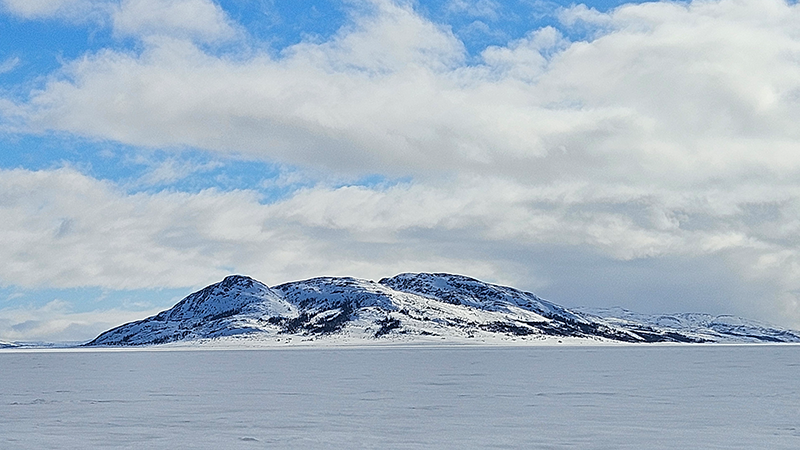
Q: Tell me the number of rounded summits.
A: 3